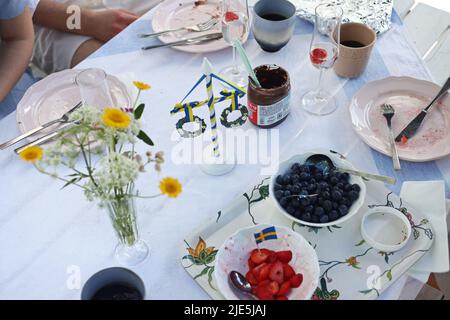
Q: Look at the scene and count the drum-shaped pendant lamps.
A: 0